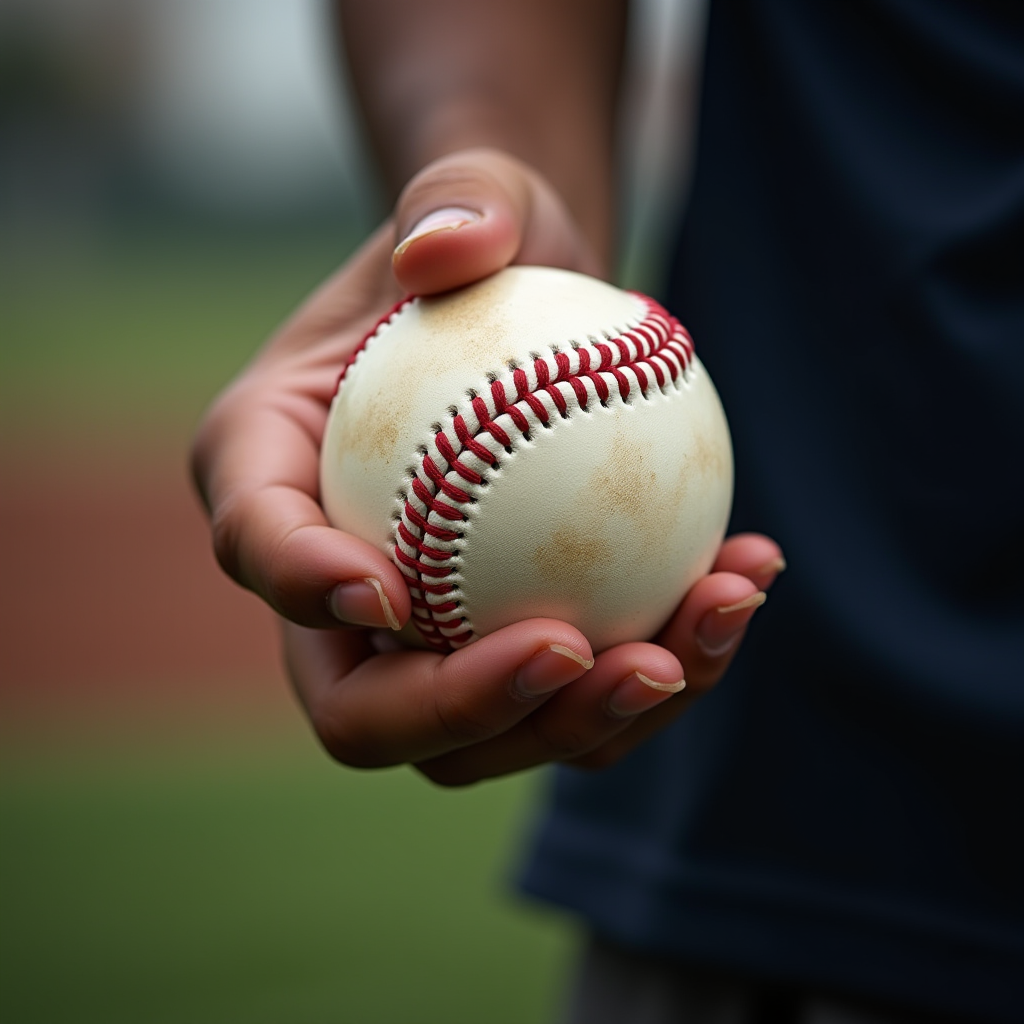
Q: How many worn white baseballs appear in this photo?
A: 1